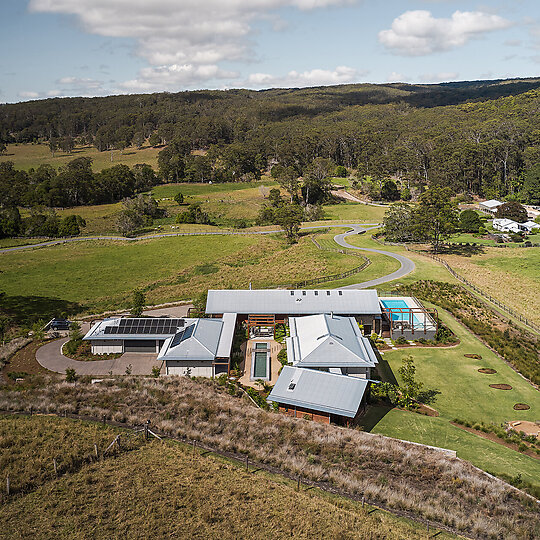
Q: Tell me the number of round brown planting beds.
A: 4